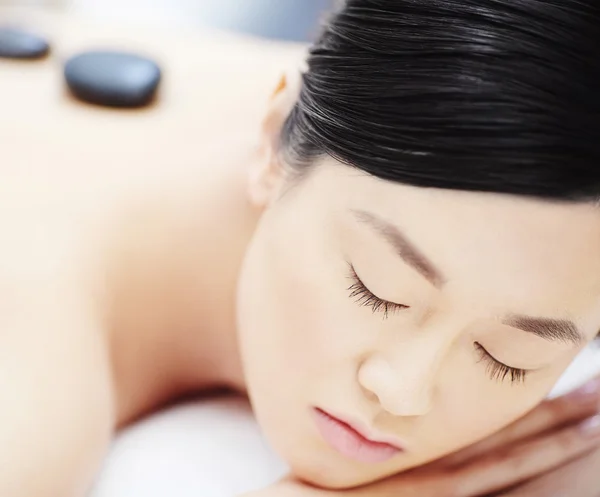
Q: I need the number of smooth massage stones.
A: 2